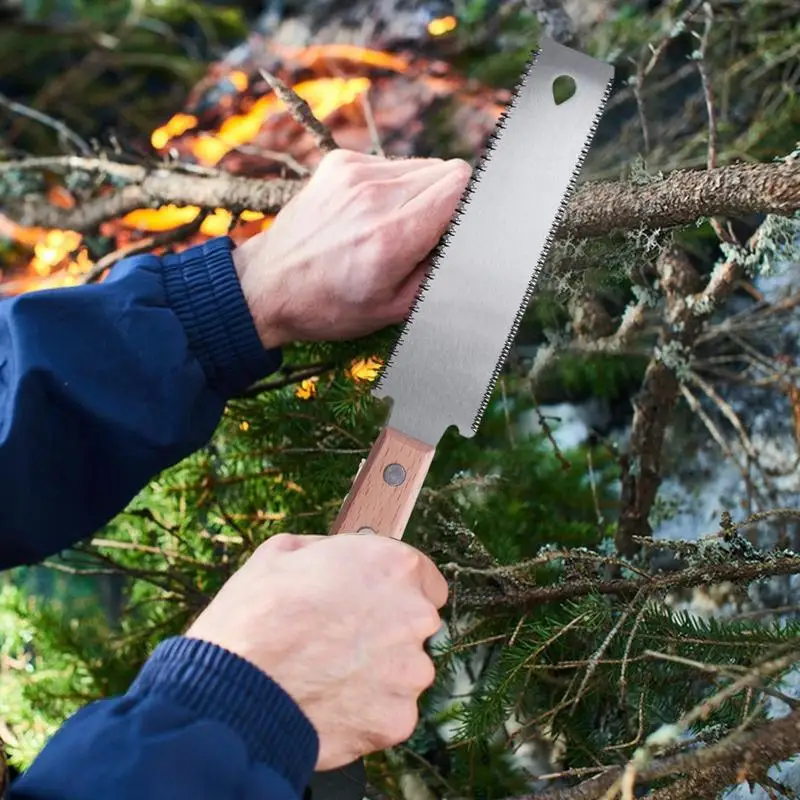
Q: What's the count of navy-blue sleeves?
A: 2